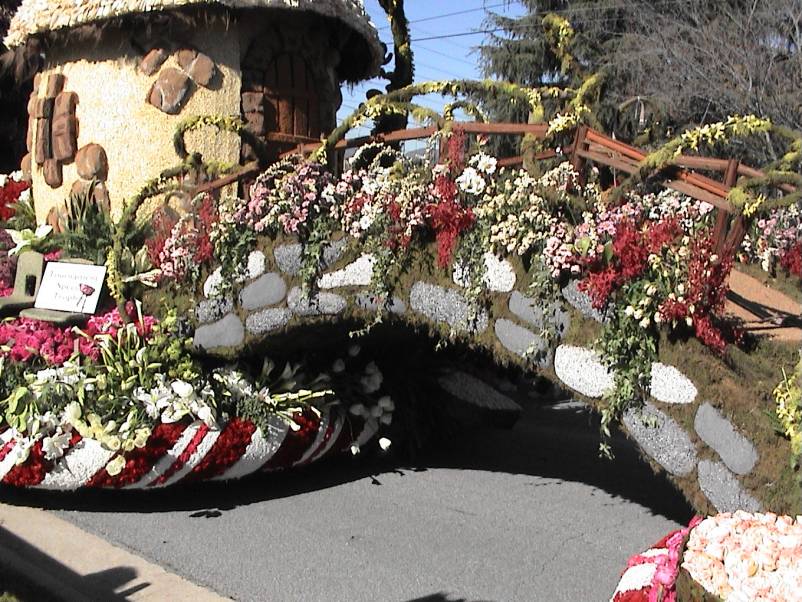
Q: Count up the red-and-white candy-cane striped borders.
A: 2